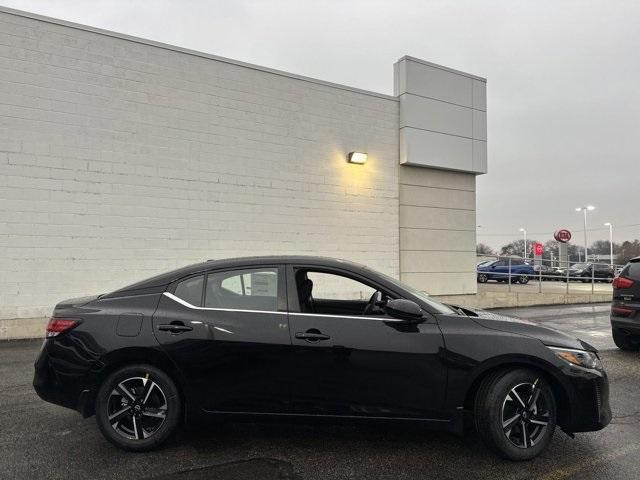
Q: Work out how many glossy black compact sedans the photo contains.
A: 1